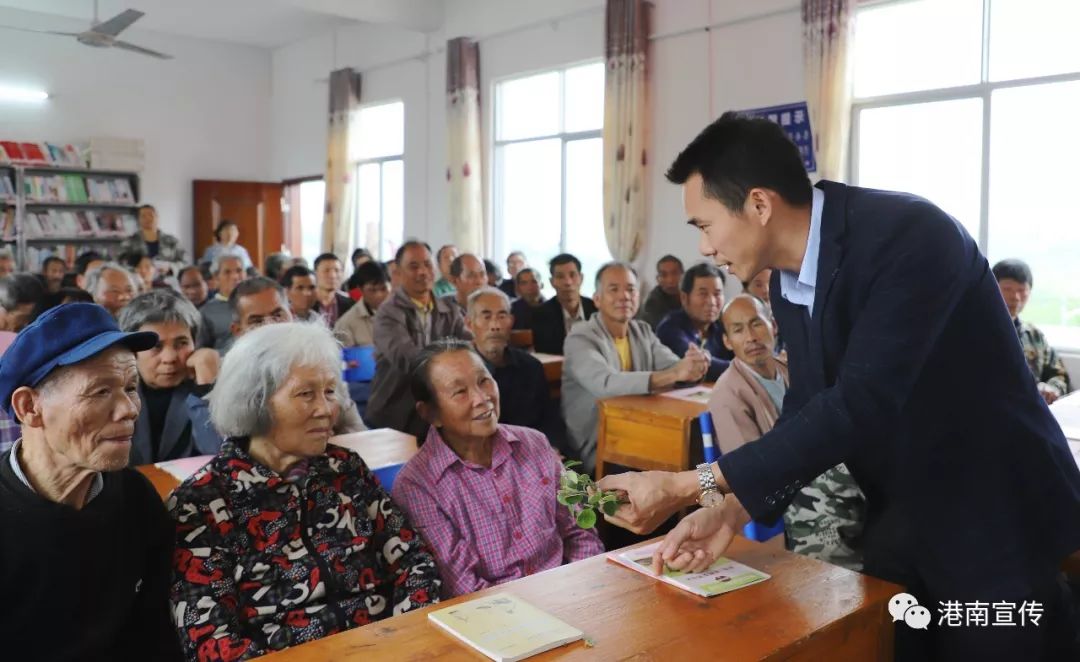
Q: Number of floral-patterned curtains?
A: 4